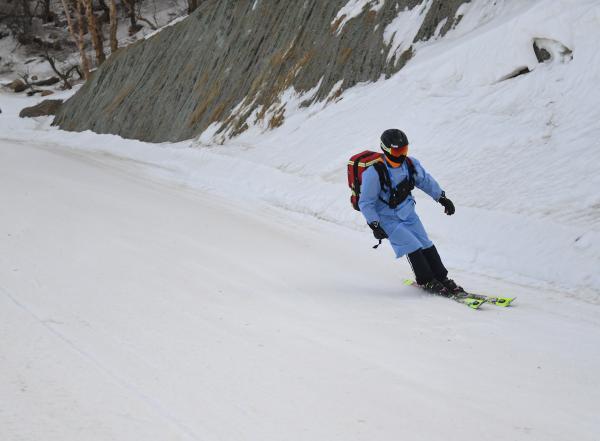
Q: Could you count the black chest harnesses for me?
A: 1